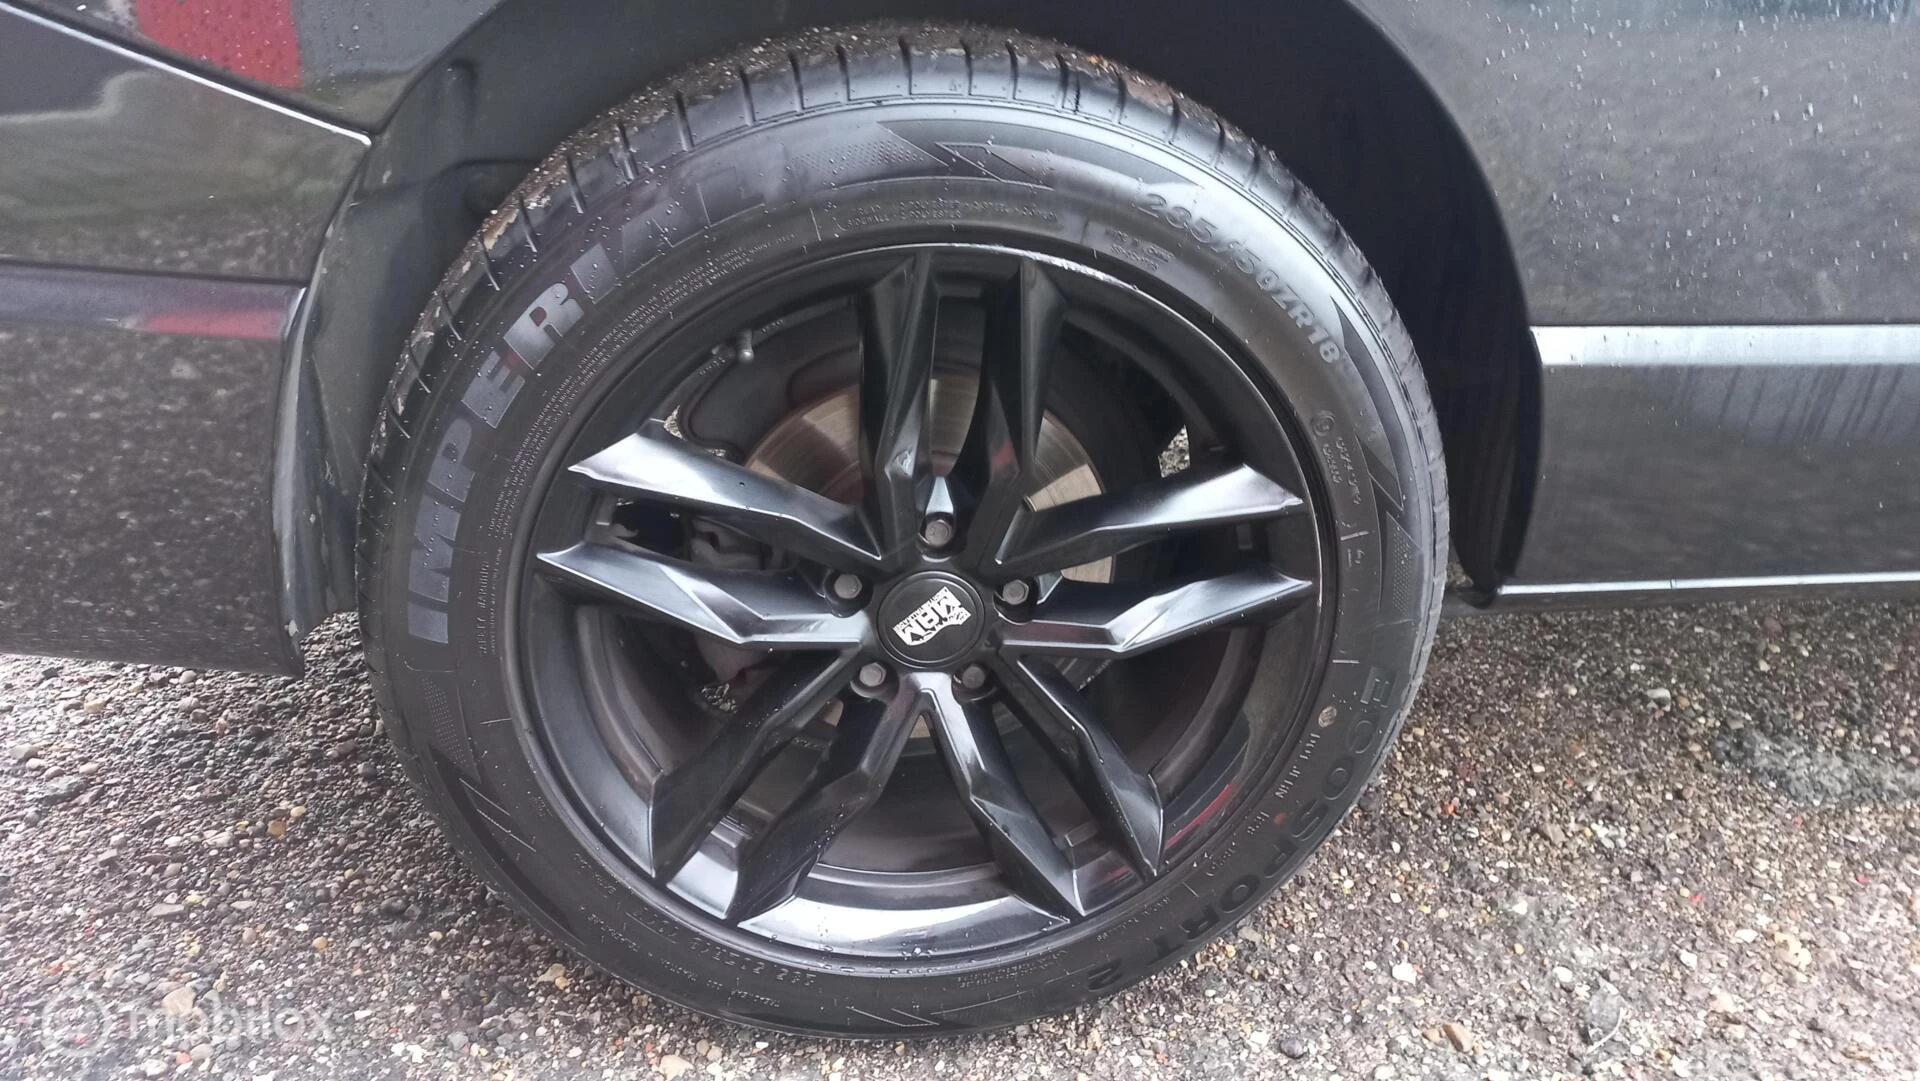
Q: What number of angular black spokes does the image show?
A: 10